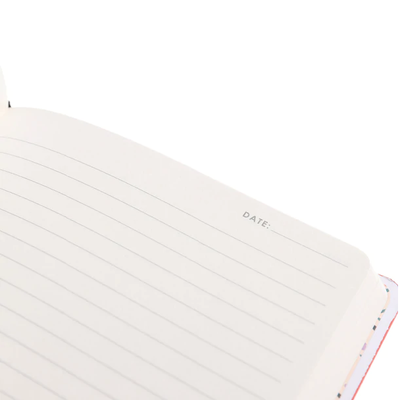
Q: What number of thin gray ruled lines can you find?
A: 13